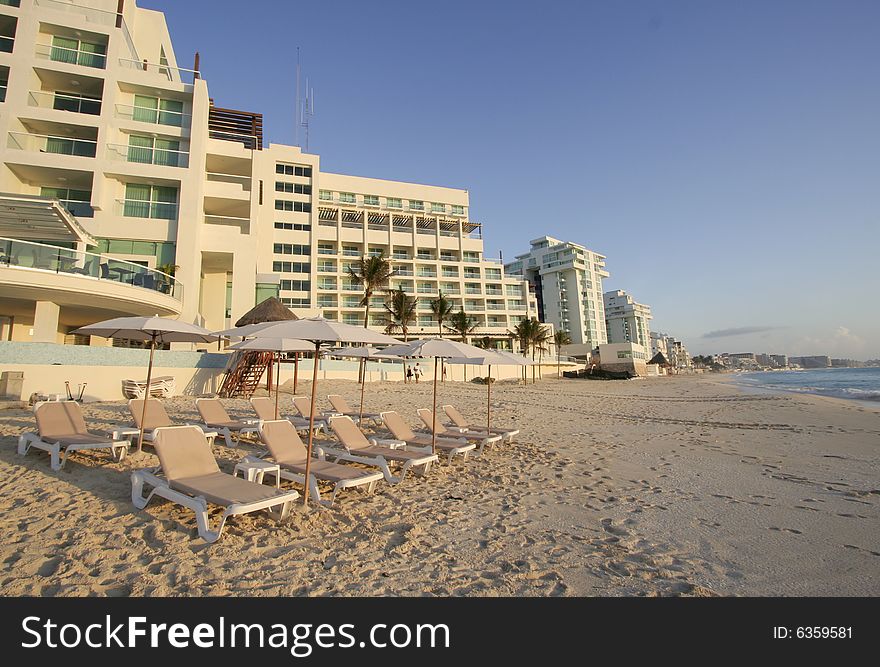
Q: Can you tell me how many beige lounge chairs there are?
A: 12